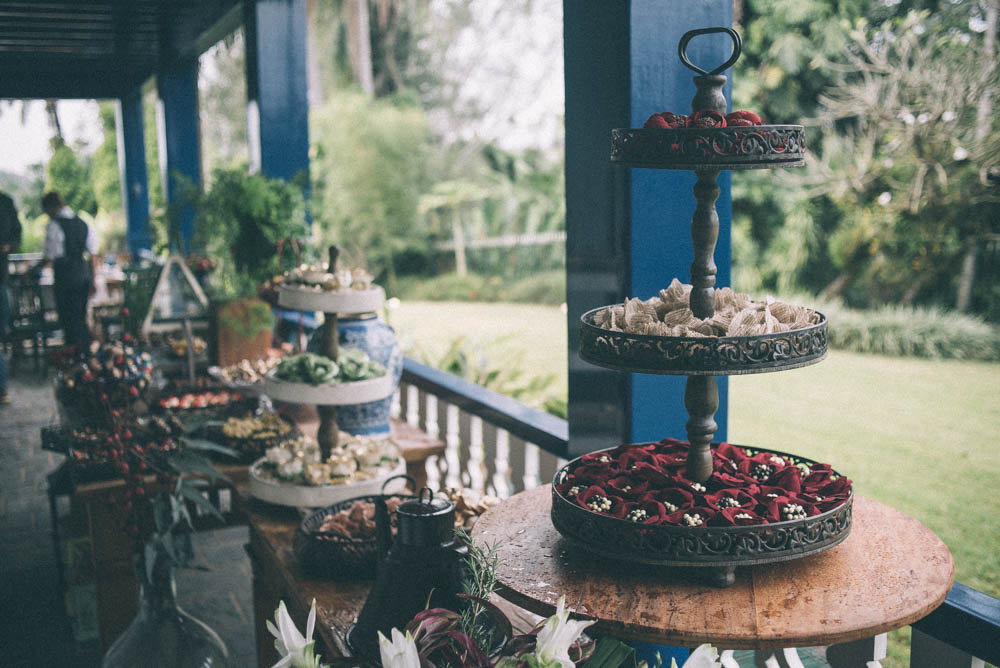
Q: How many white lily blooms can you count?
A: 4